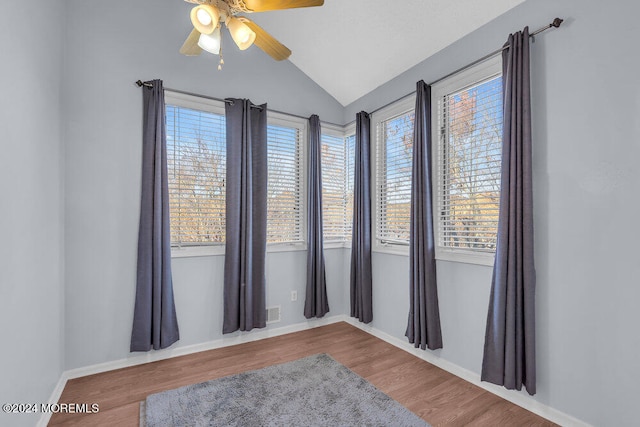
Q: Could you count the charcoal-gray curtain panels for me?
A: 6